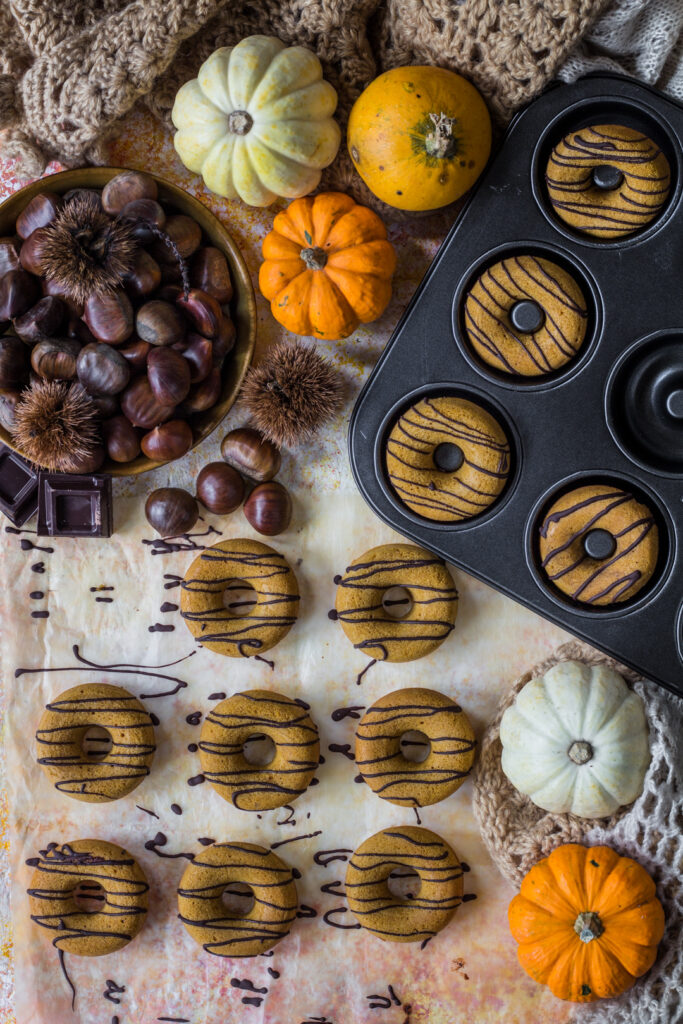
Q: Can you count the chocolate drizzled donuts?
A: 12